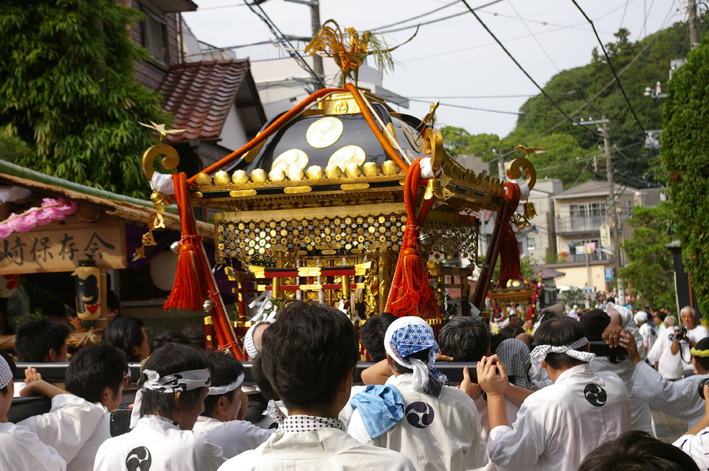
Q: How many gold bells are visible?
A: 3